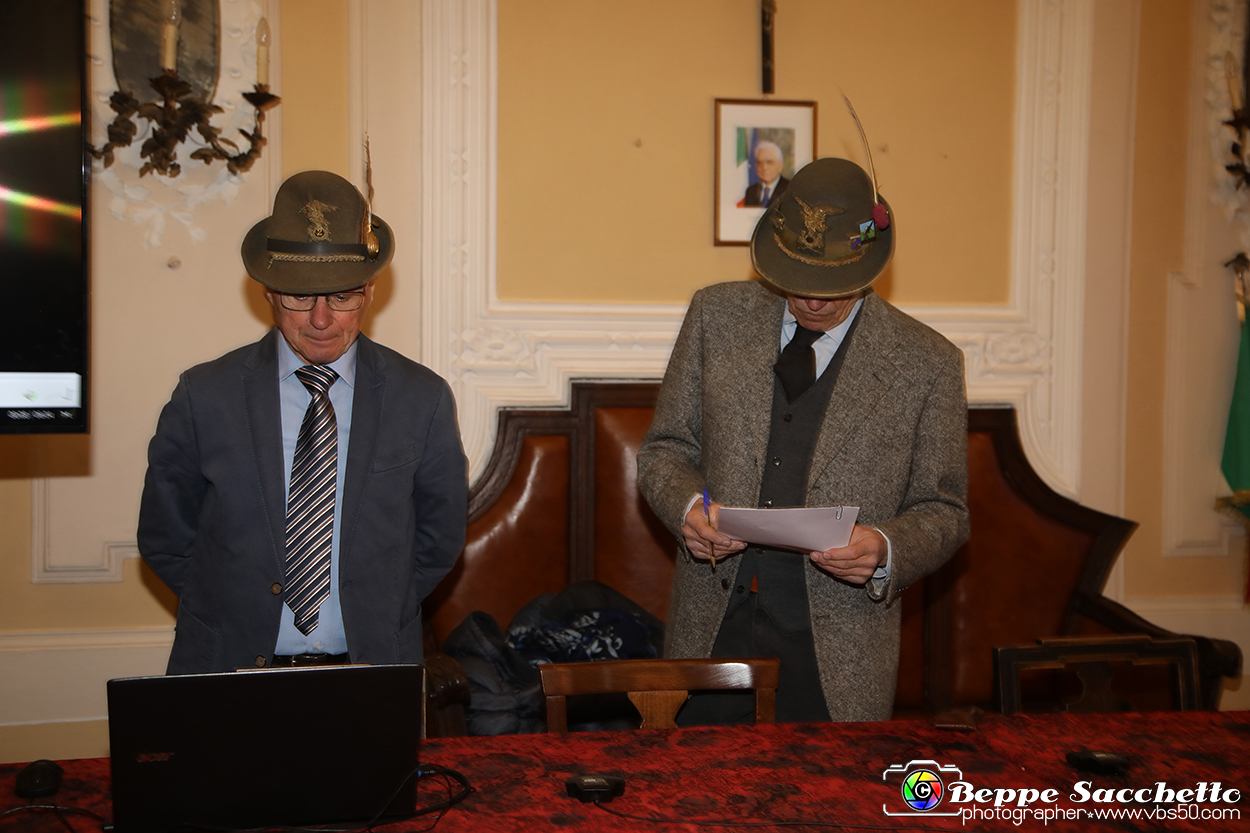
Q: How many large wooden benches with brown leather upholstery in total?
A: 1